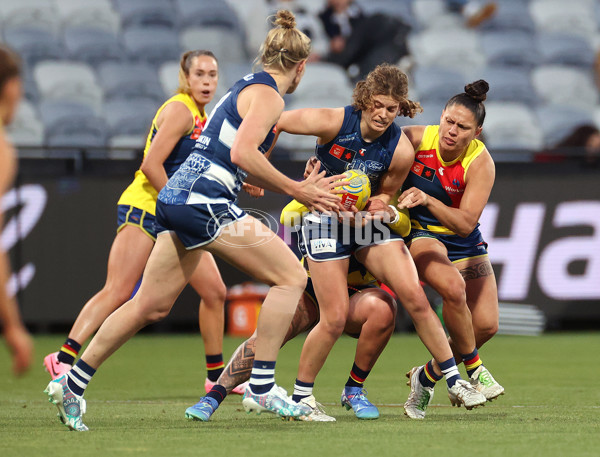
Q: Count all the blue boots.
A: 2